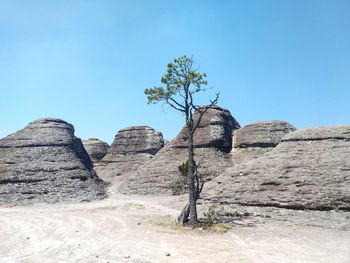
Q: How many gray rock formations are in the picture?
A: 6